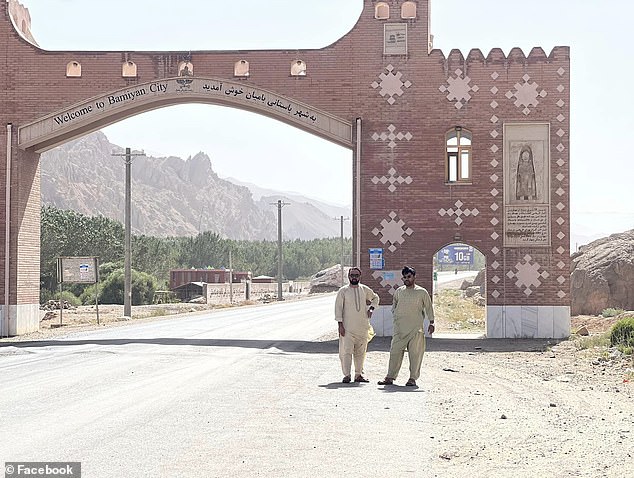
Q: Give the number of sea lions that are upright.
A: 0